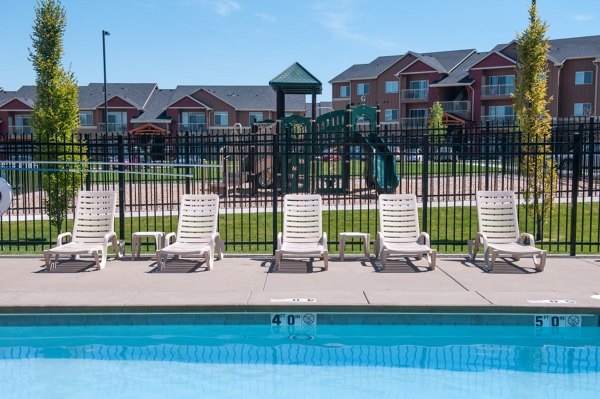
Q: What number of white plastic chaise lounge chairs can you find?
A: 5